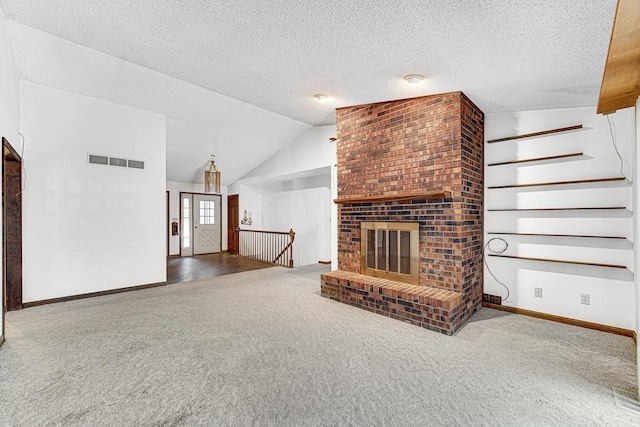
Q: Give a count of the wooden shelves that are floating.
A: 6